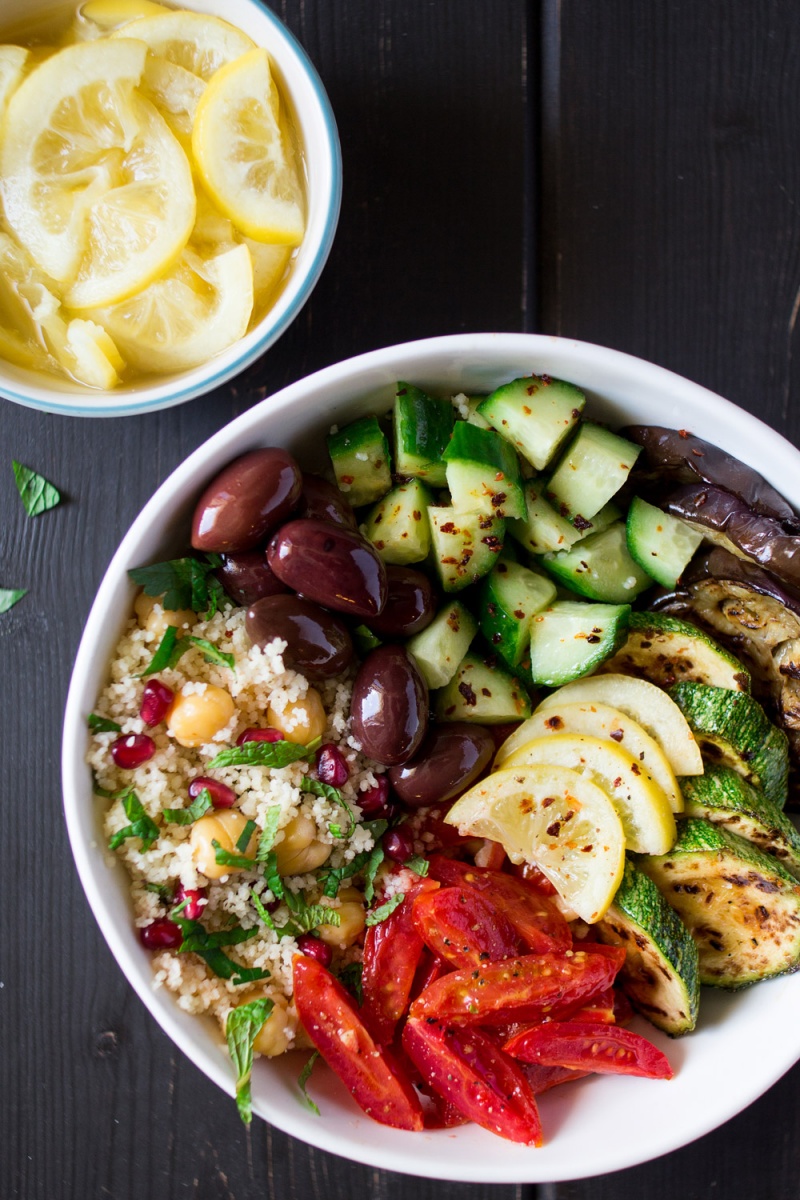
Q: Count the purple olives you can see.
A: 8